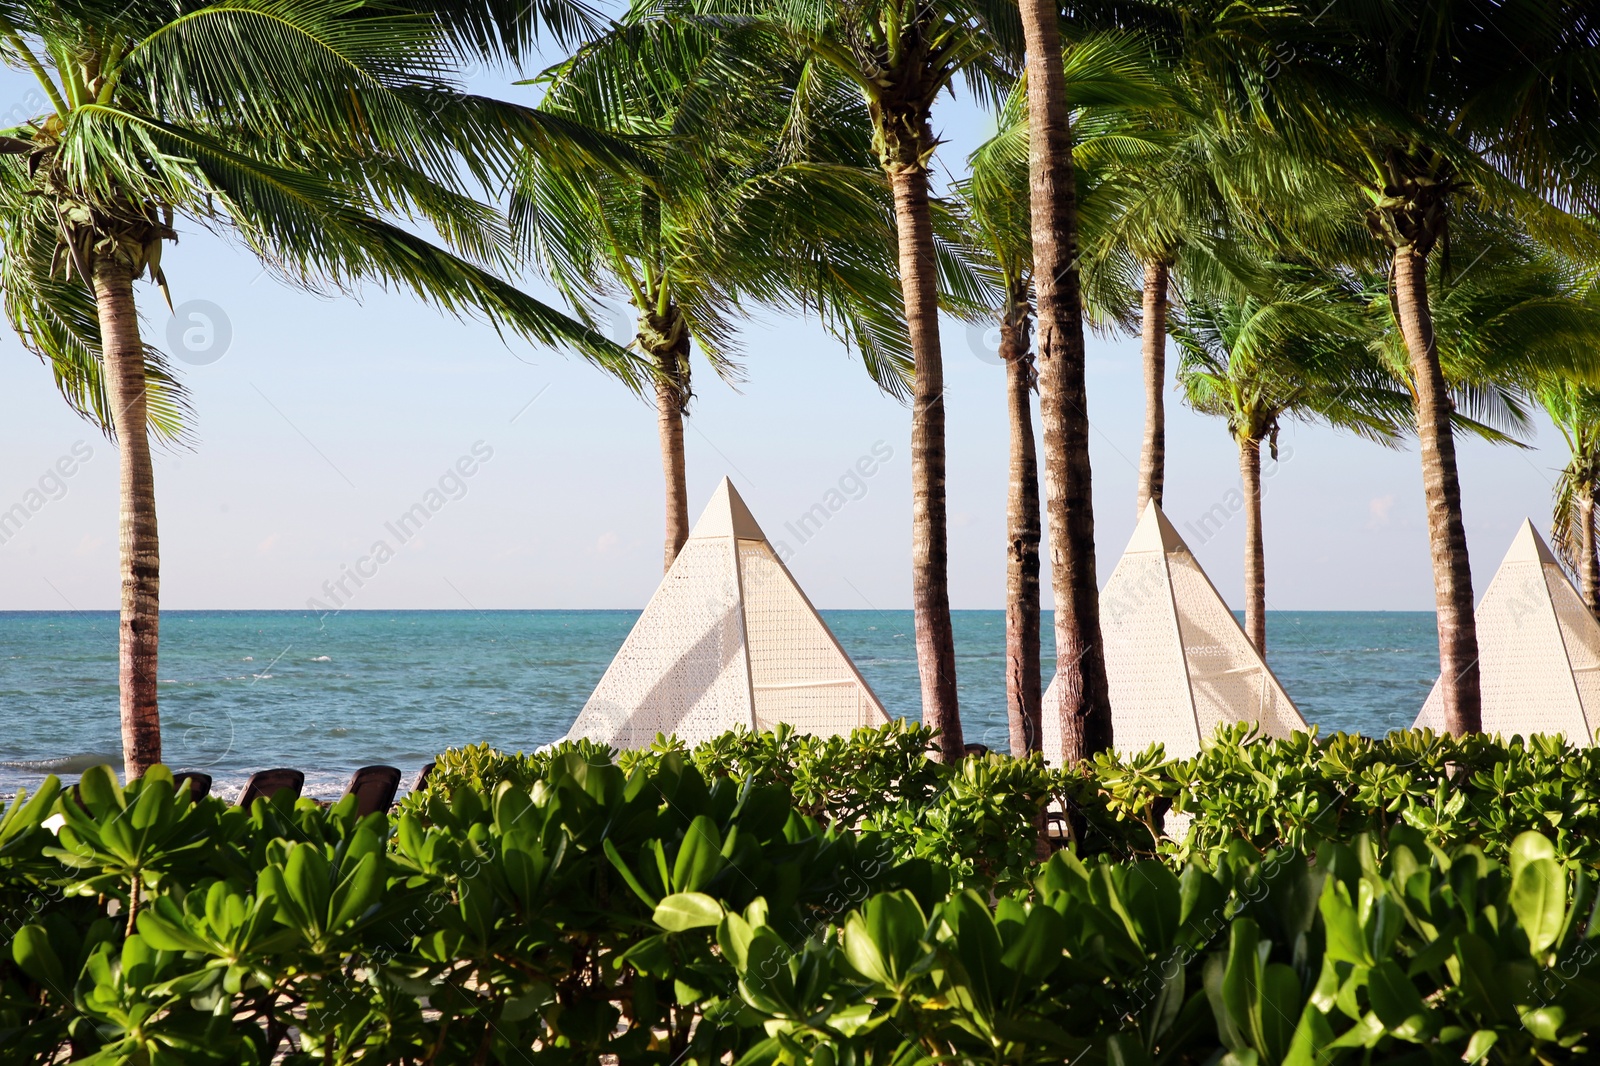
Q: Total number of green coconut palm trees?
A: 9